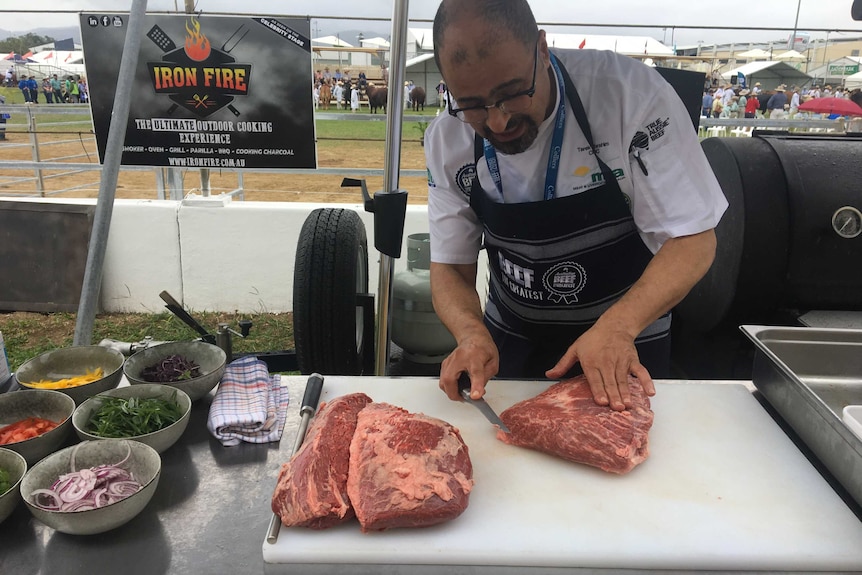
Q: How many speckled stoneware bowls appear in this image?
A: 6